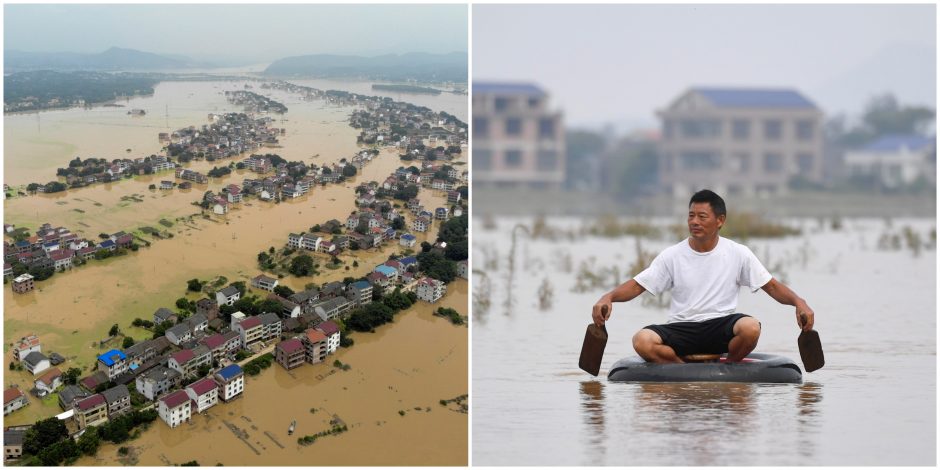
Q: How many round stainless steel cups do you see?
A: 0